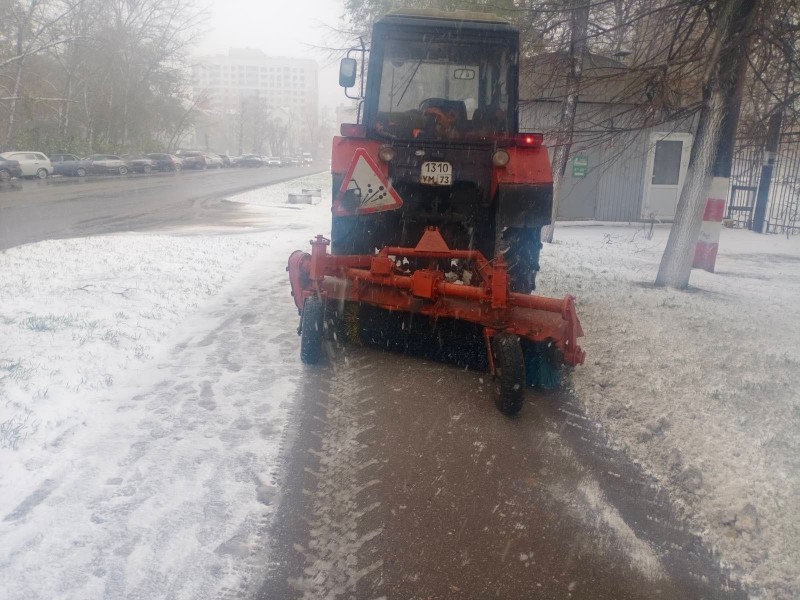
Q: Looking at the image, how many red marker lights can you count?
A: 2